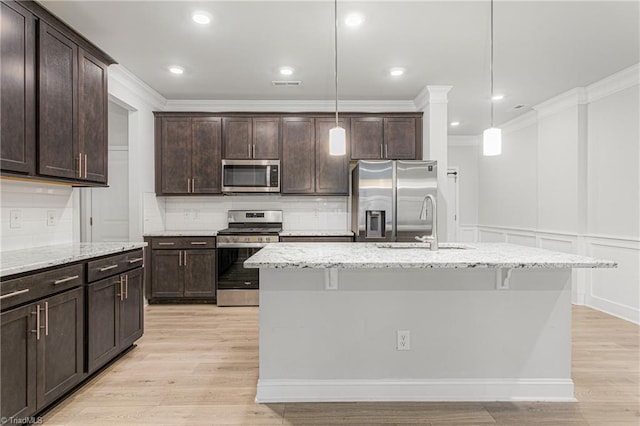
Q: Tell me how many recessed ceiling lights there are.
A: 7